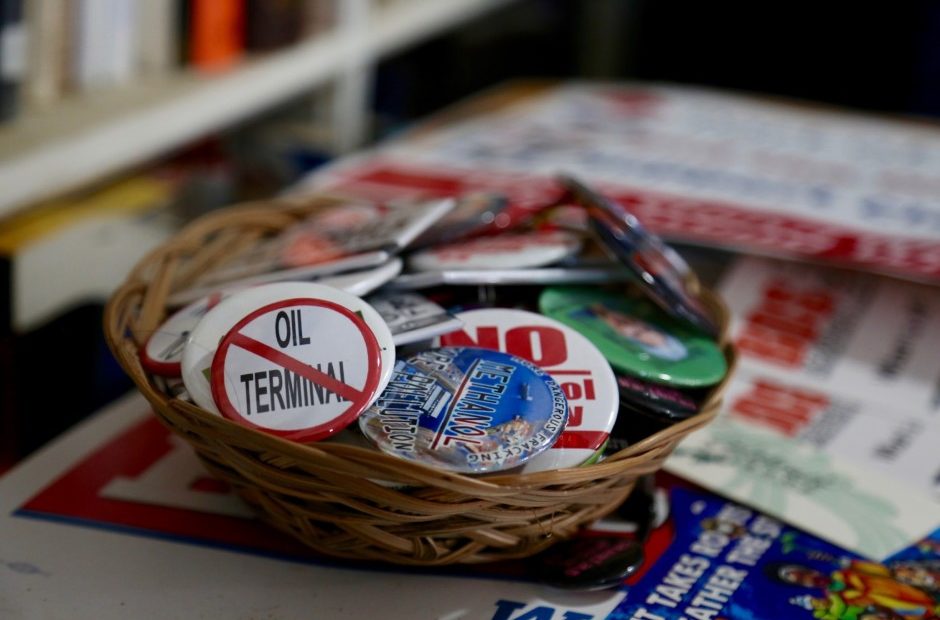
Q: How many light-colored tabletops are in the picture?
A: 1